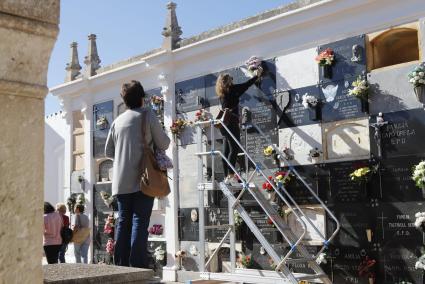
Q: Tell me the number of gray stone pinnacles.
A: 3